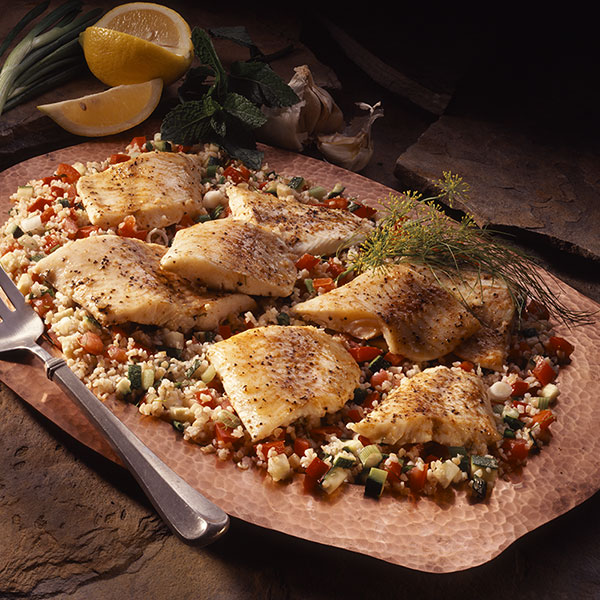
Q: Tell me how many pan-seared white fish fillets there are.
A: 8